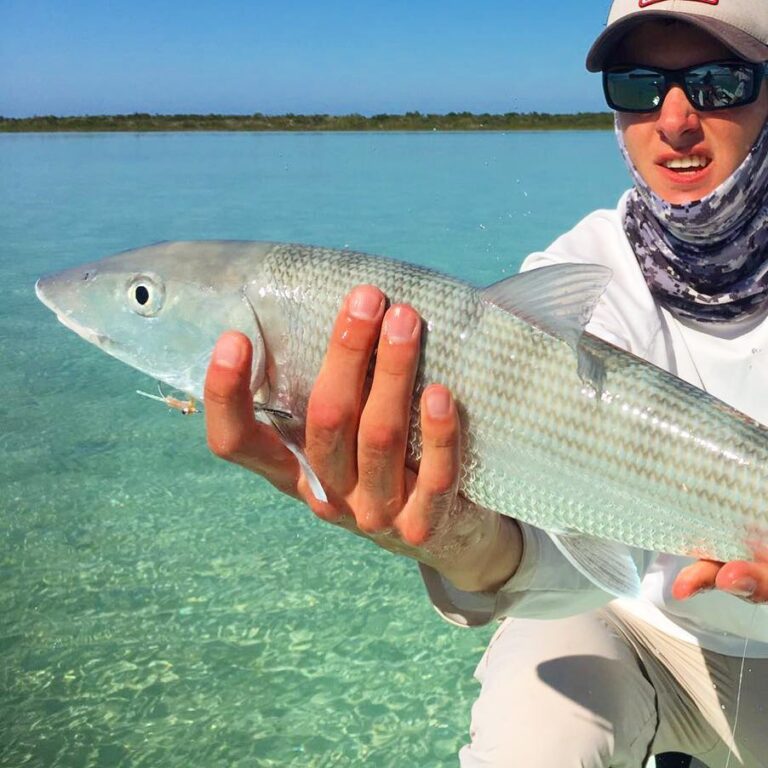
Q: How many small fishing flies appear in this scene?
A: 1